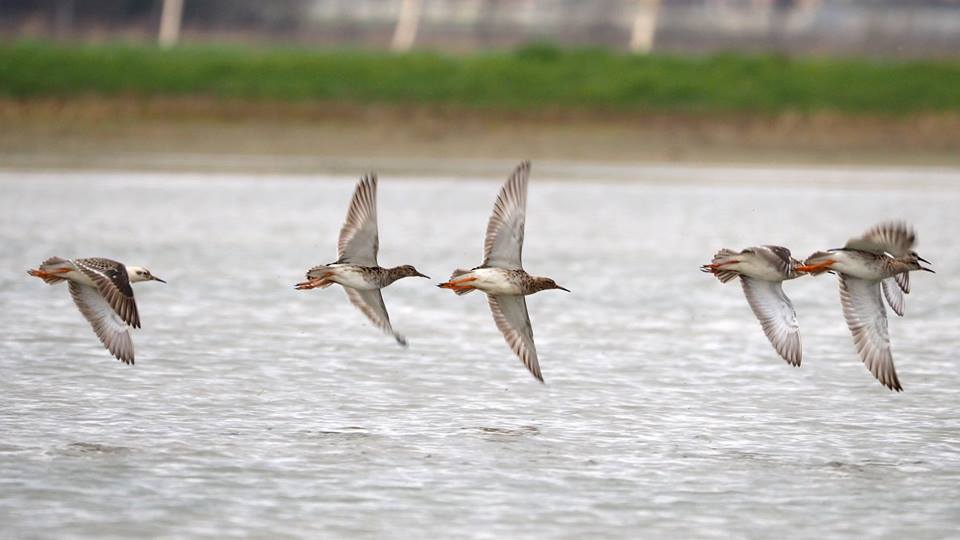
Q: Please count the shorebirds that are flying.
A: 6